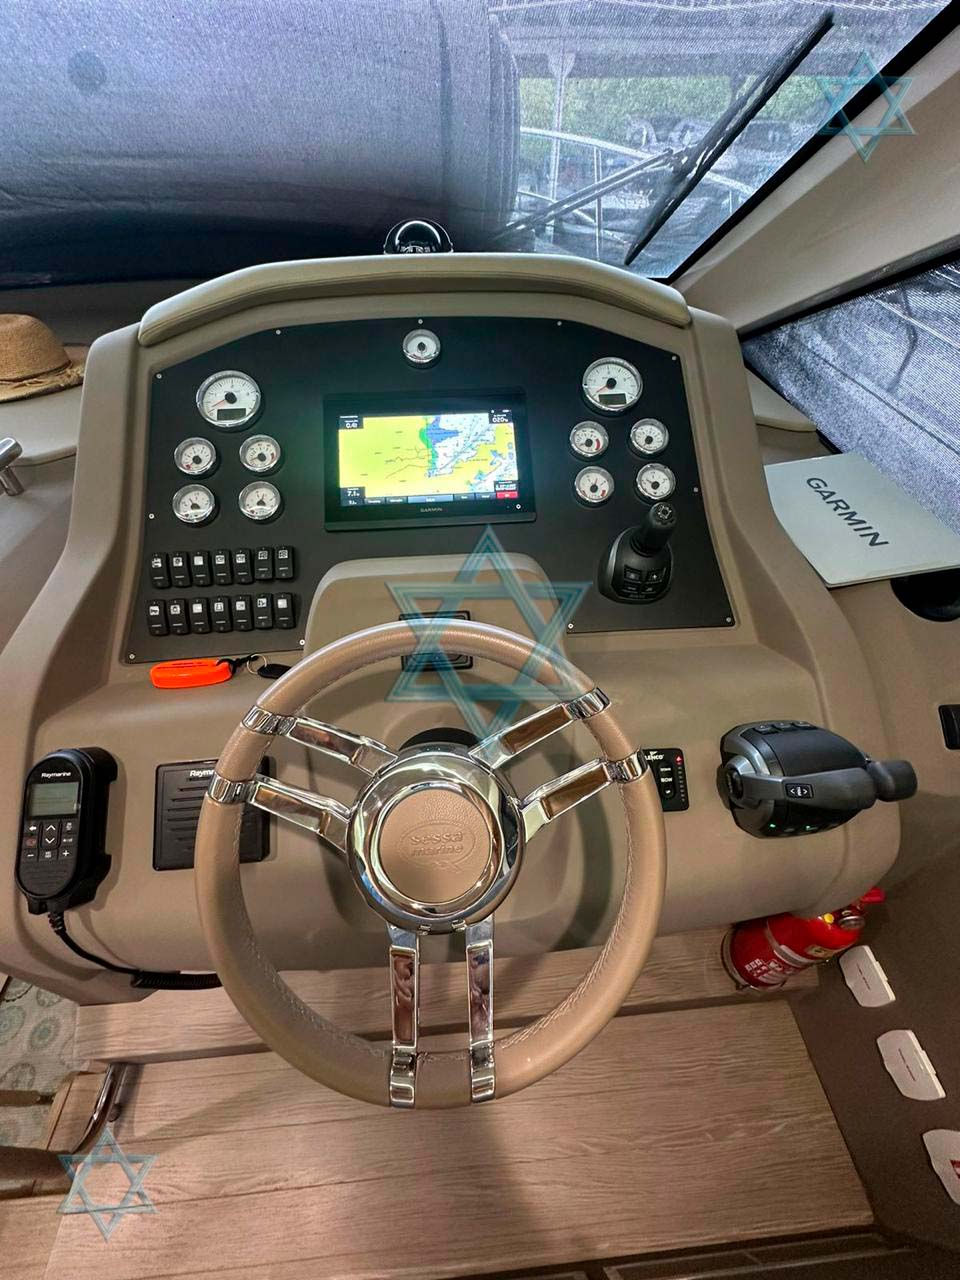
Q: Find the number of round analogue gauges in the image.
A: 11